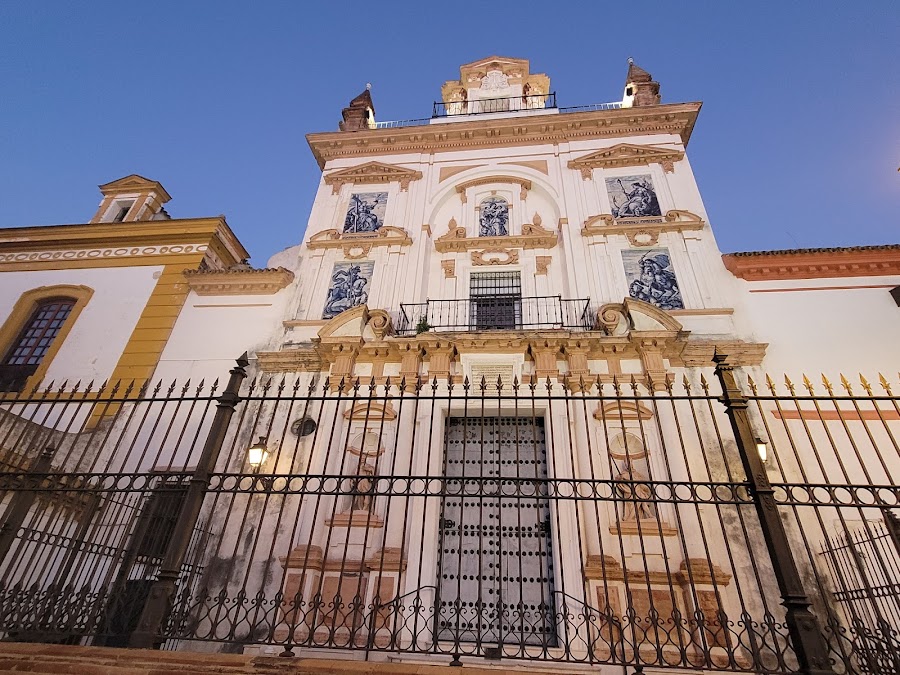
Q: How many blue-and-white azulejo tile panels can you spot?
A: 5